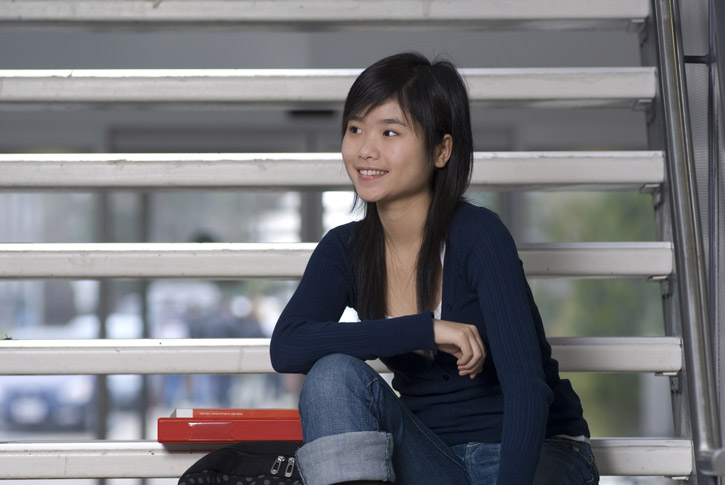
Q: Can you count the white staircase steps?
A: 6